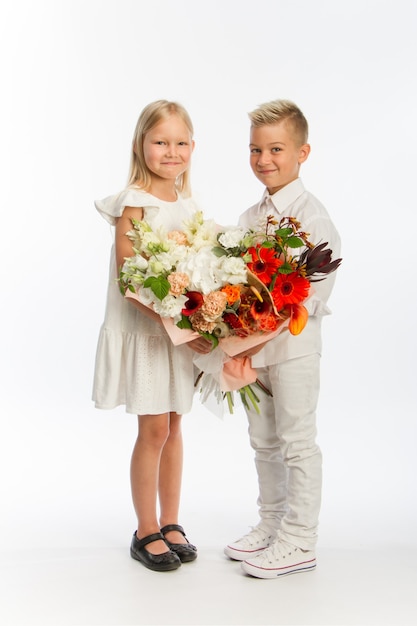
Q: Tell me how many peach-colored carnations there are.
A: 4